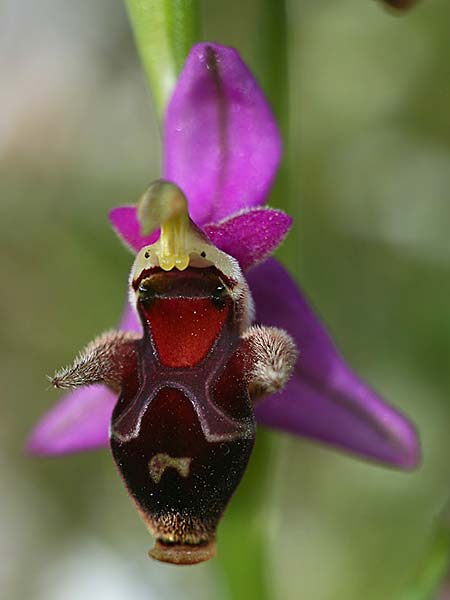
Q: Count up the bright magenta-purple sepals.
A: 3